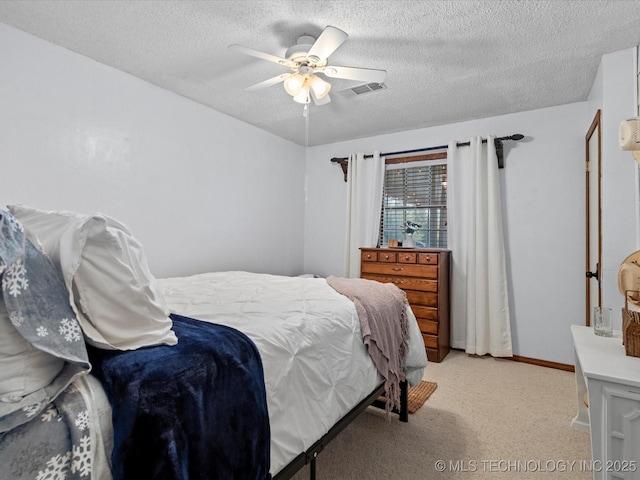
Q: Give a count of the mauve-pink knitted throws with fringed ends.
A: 1